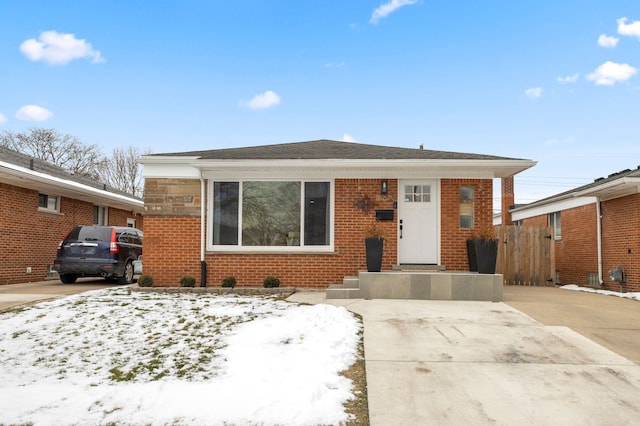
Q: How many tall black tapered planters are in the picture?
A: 3